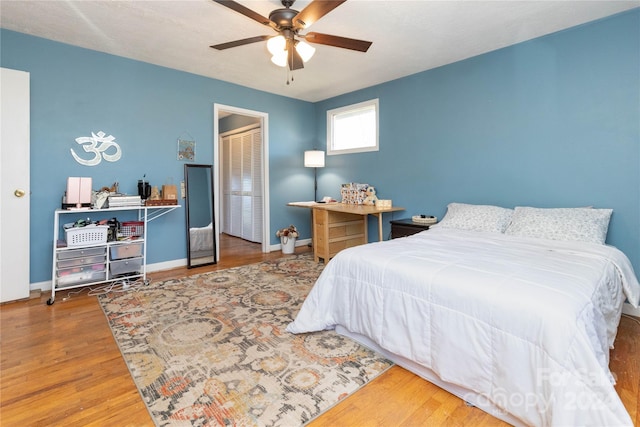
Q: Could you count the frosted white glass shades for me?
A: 3